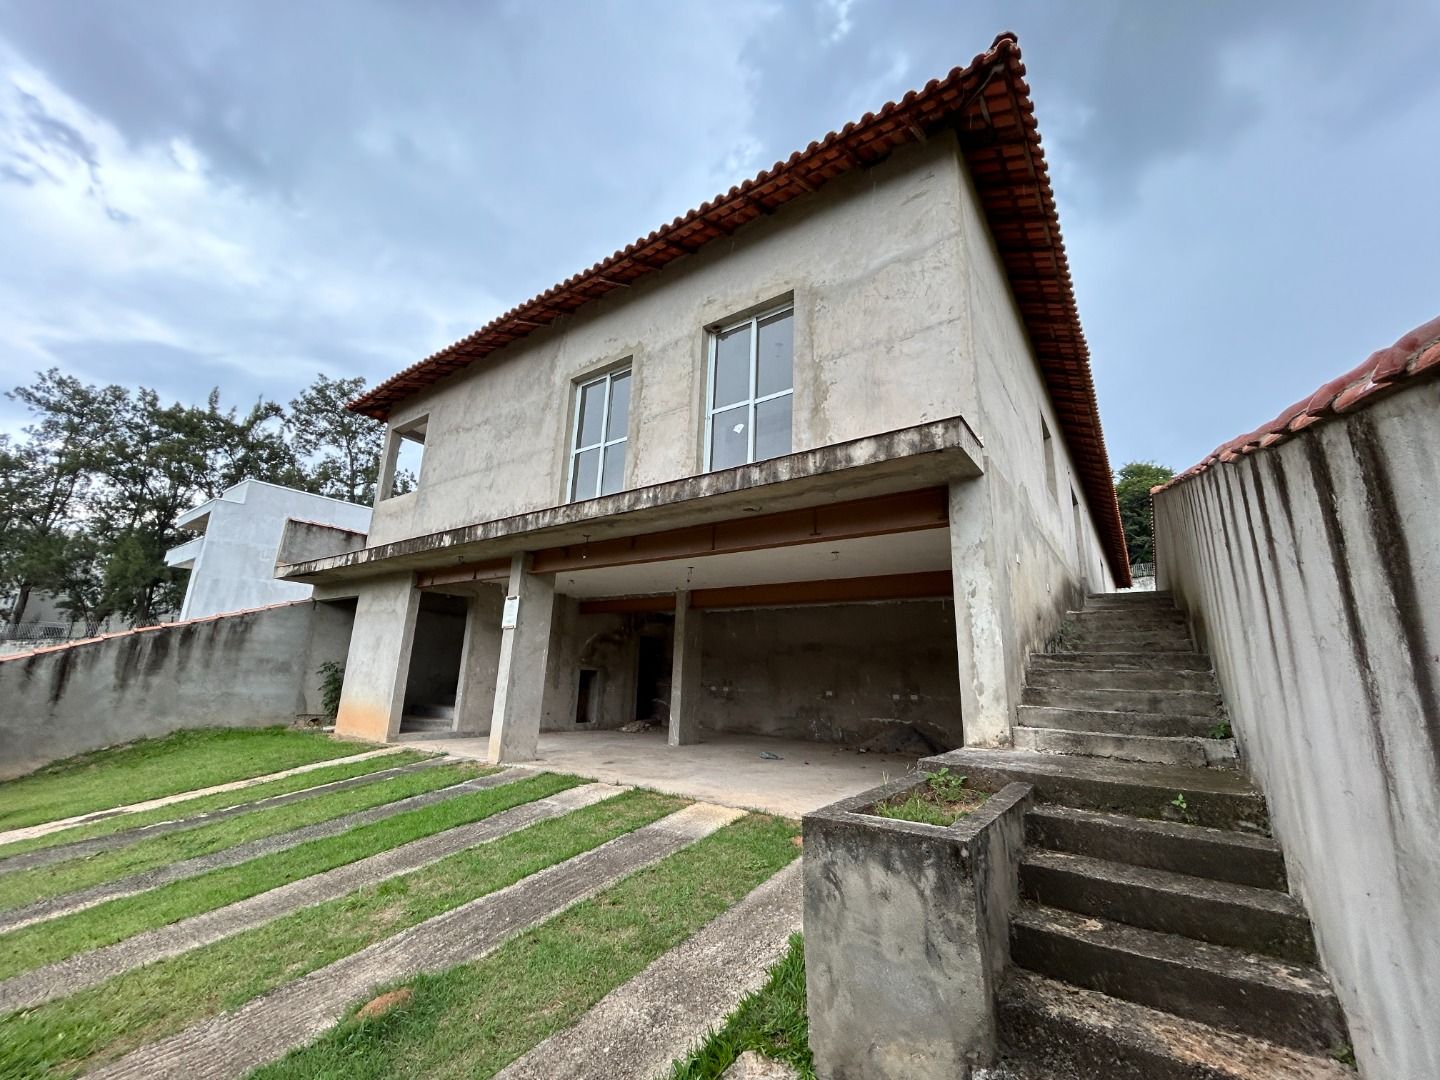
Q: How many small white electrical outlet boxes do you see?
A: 5